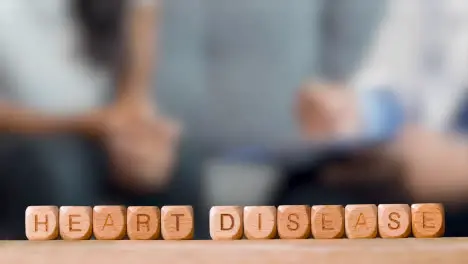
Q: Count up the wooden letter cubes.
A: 12